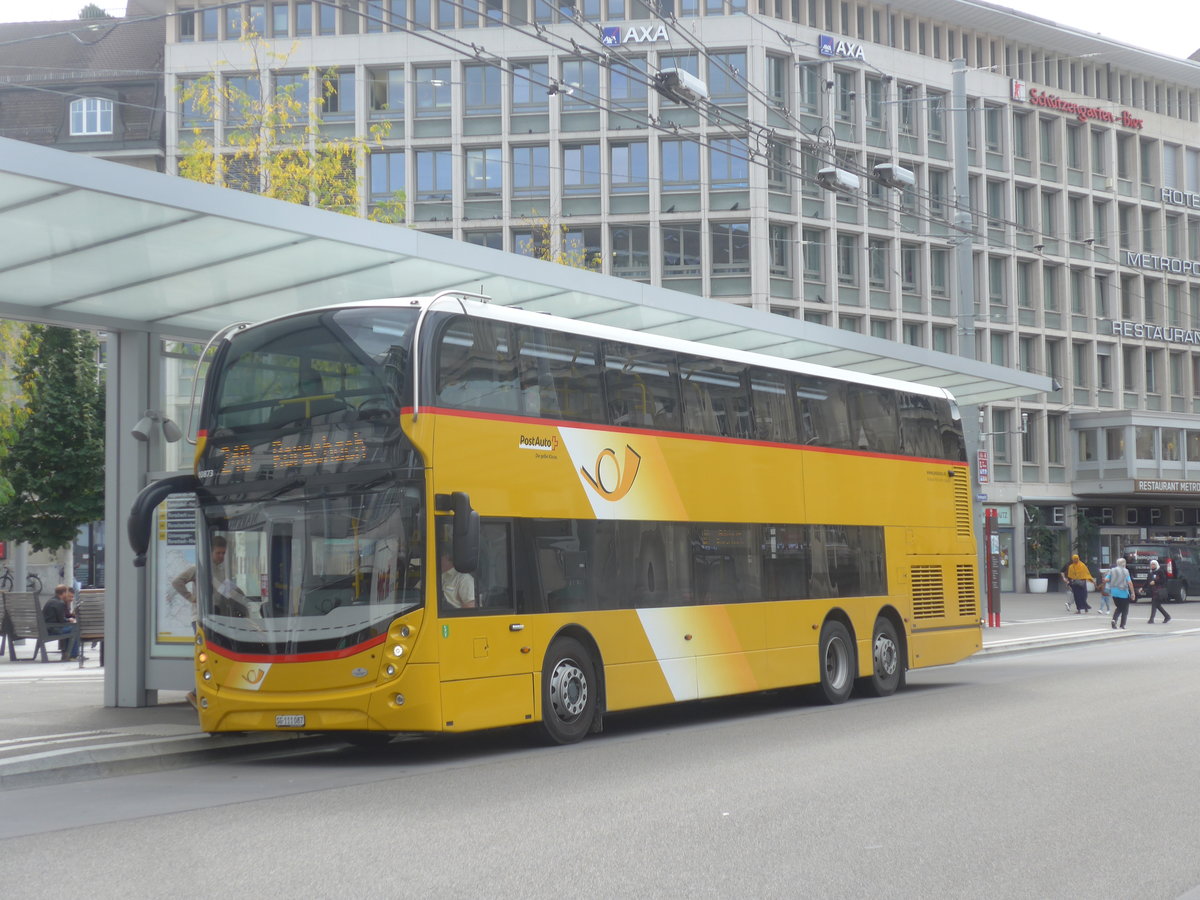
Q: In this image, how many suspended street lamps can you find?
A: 3